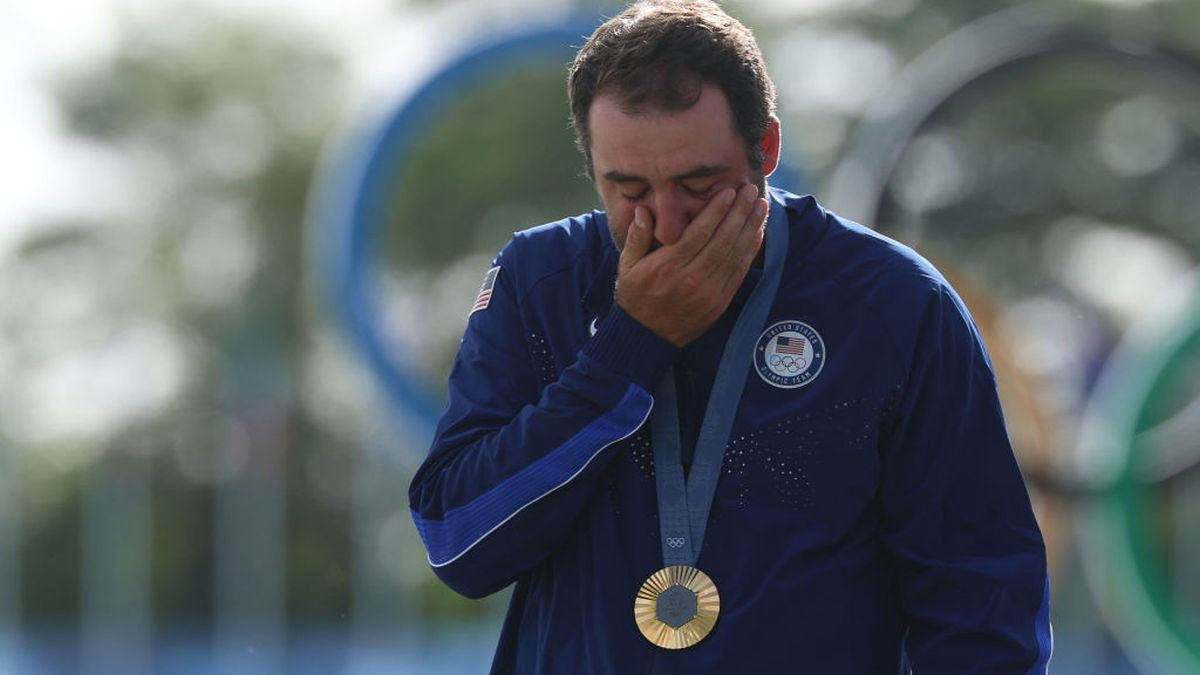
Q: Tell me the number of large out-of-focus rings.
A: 4